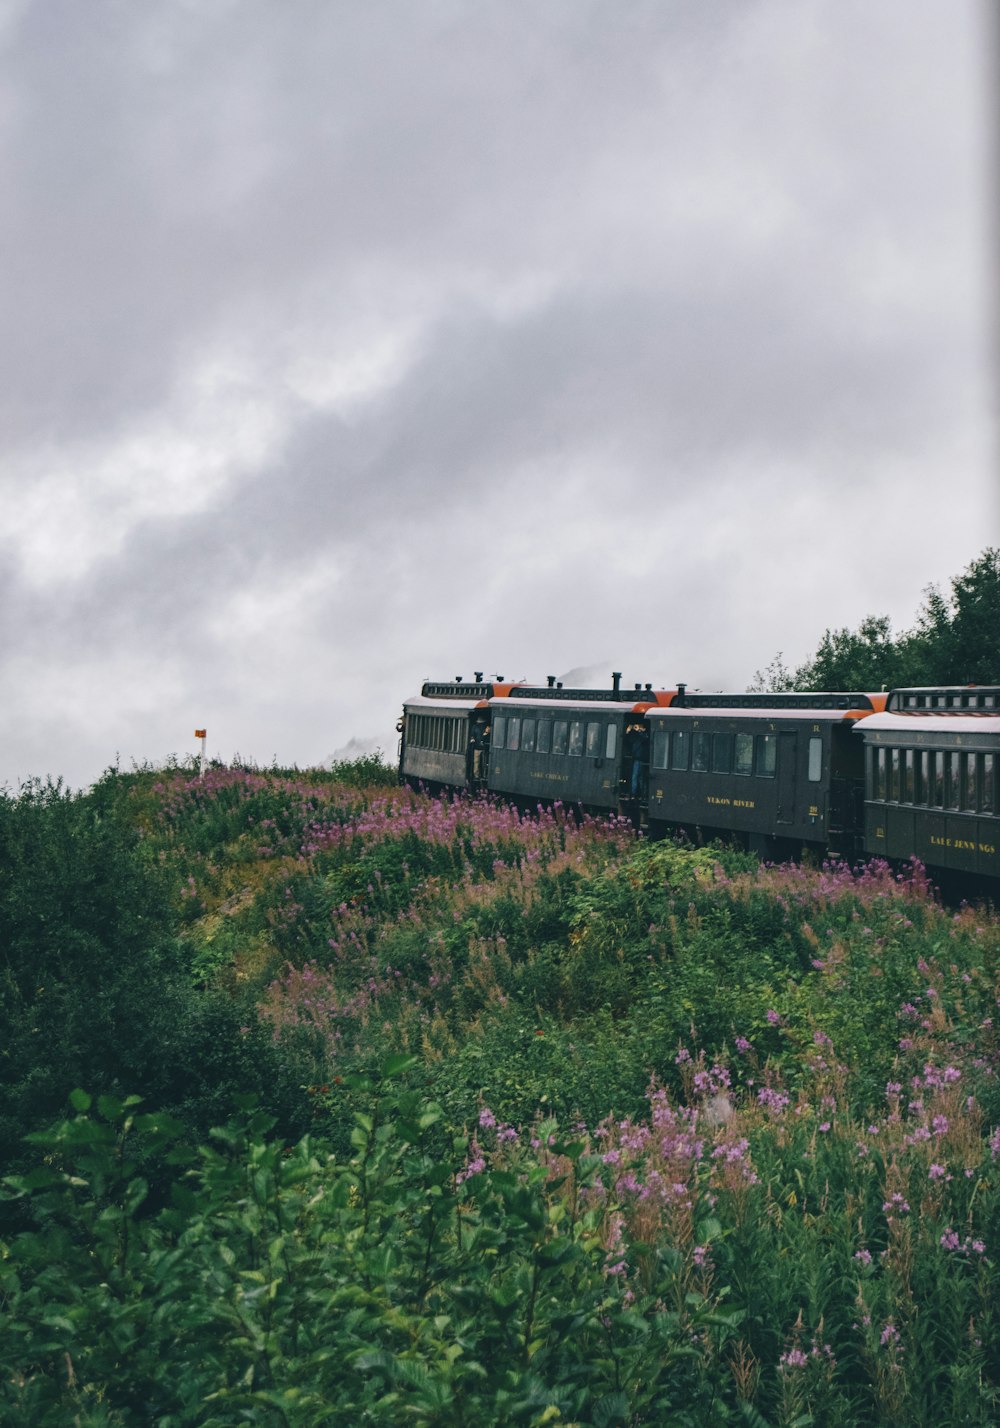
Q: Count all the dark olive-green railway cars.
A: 4